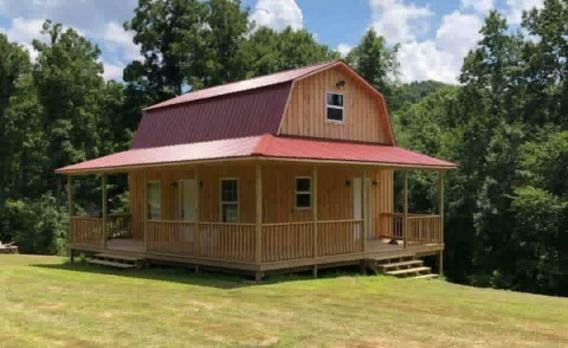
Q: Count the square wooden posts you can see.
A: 9